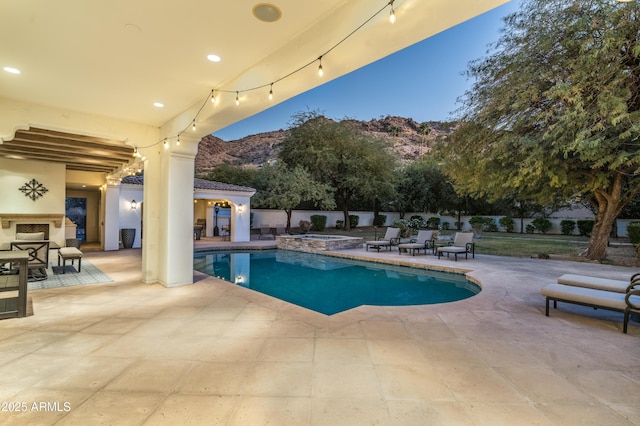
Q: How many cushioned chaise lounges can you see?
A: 5